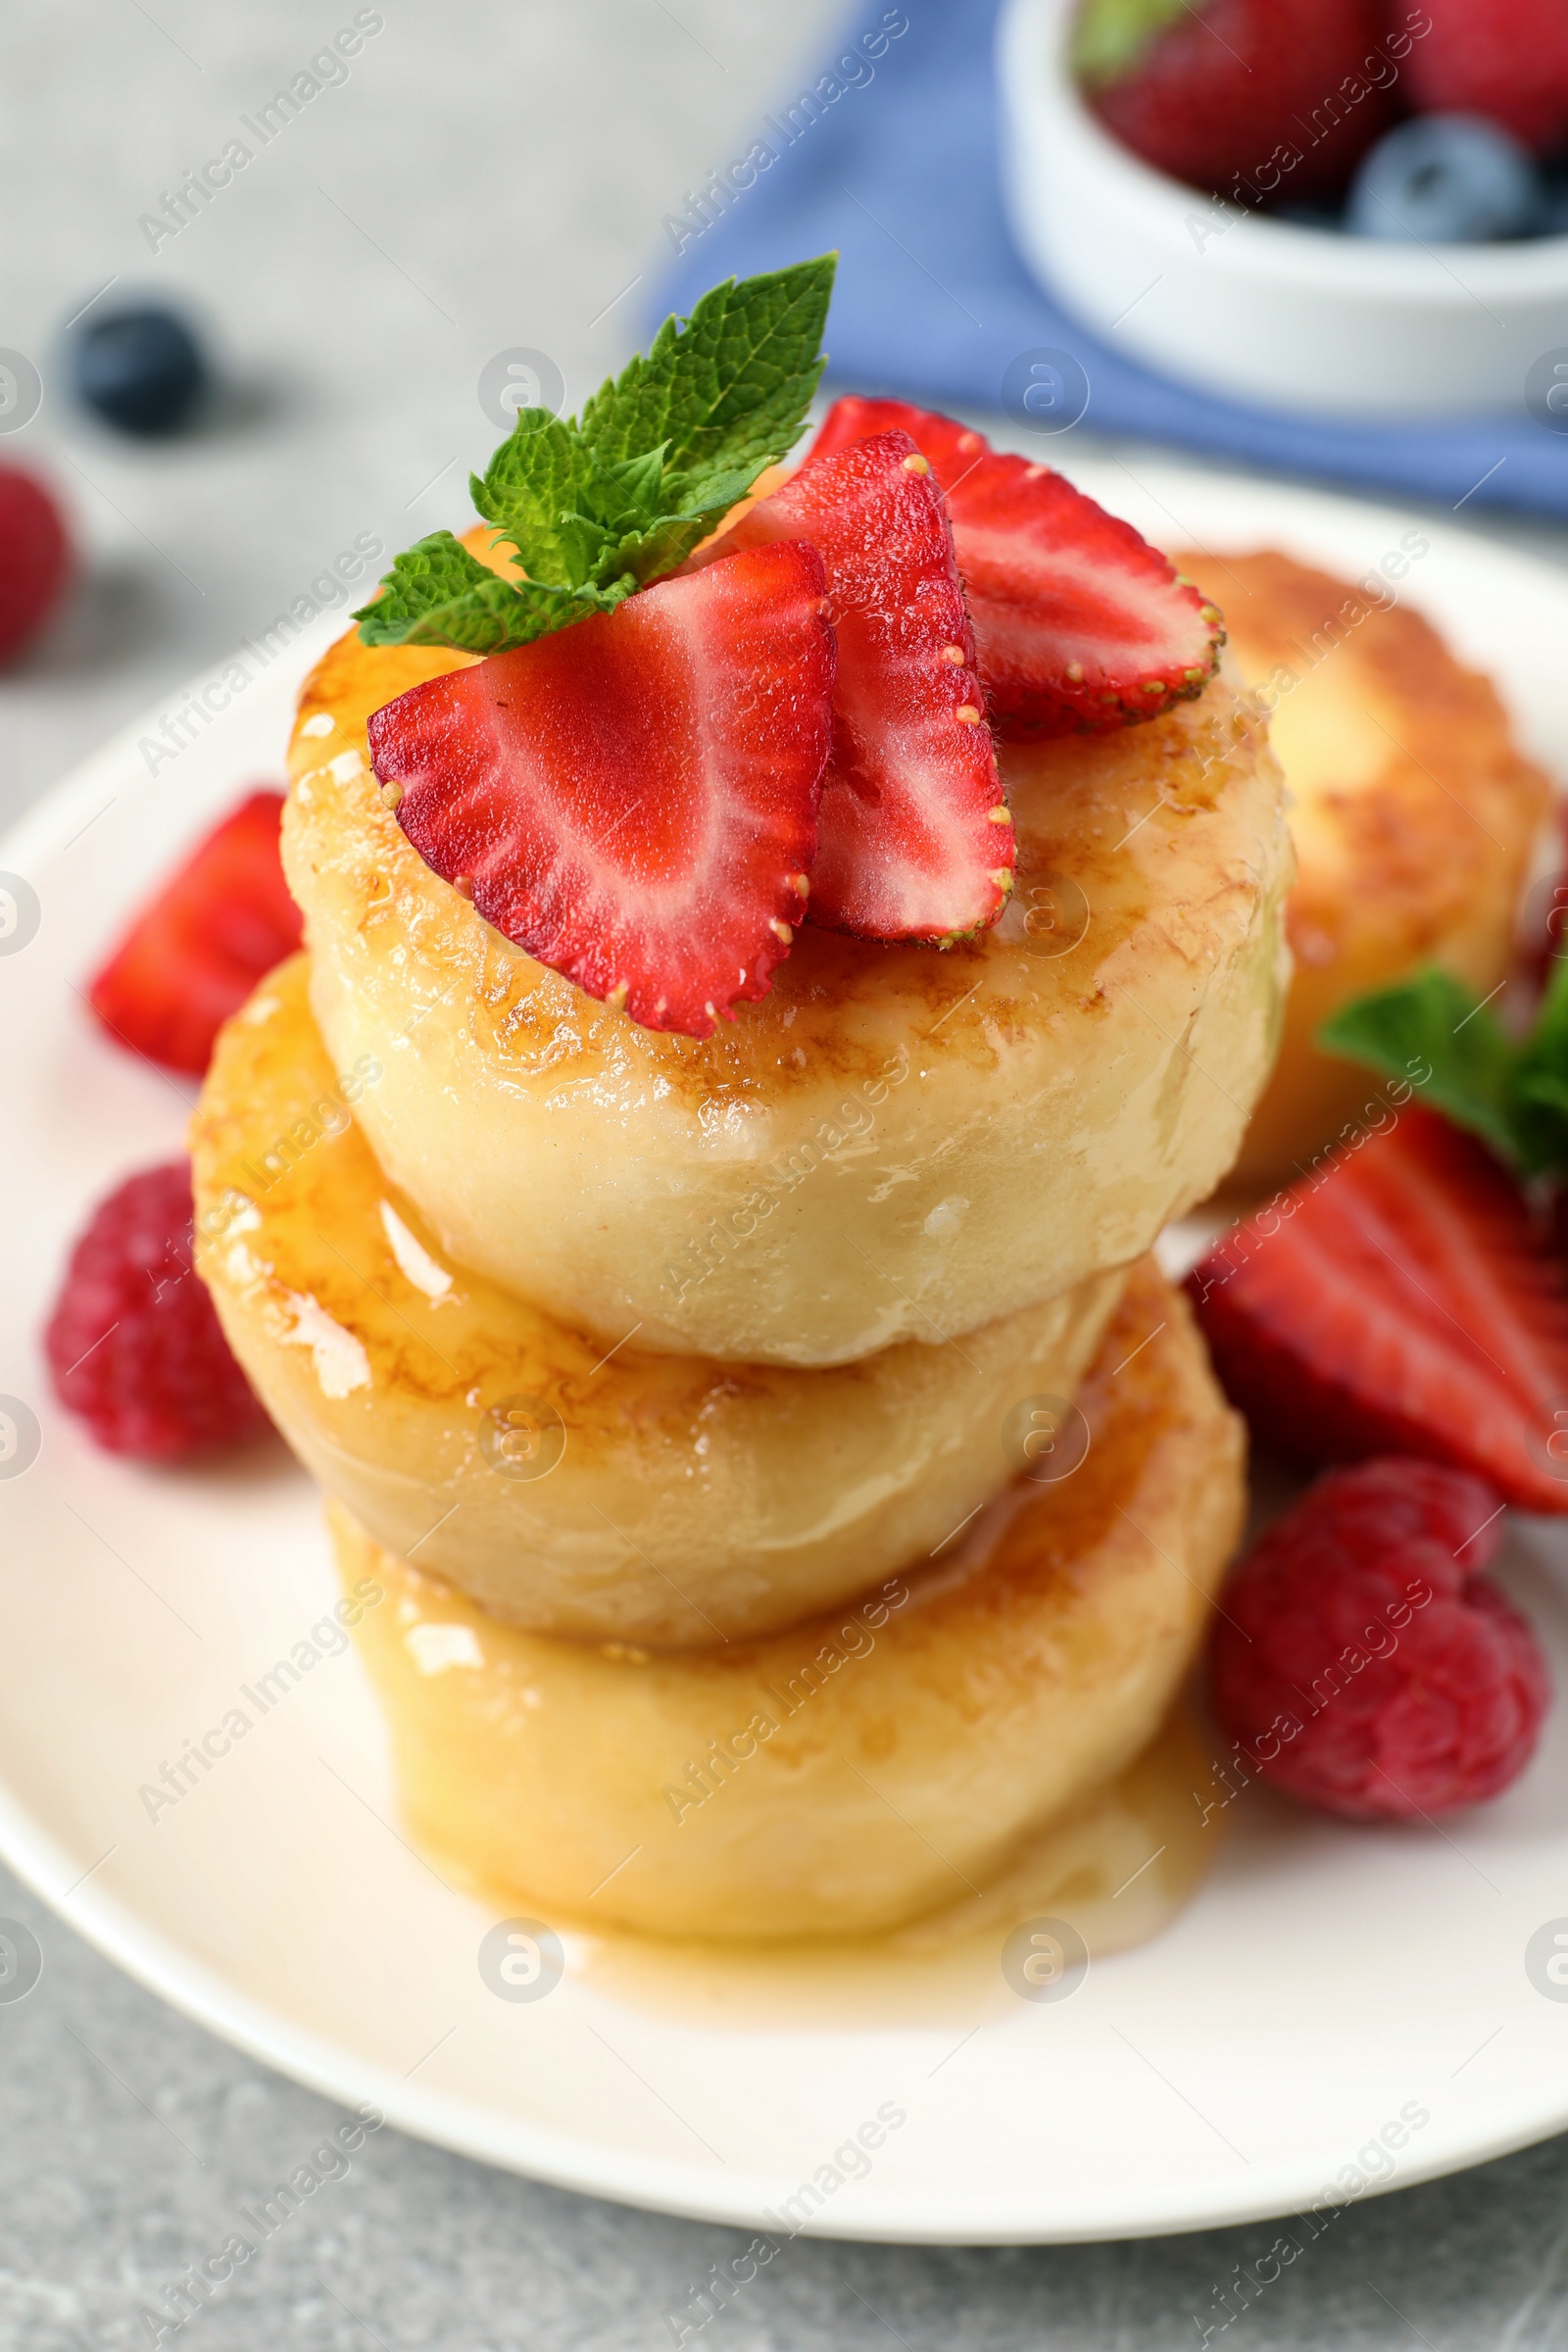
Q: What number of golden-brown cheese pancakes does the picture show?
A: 4